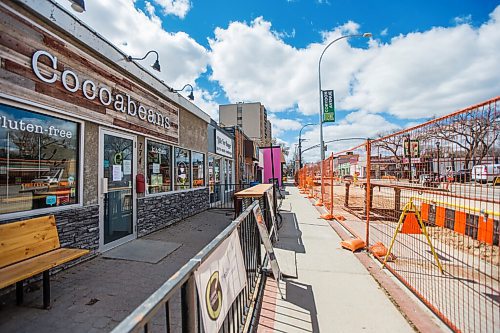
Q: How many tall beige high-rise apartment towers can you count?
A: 1